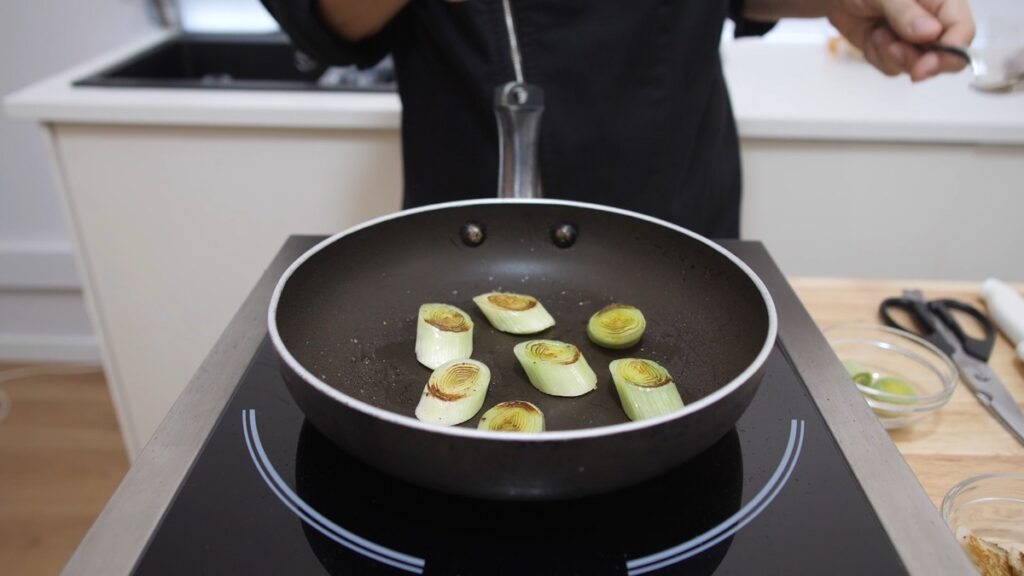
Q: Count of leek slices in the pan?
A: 7